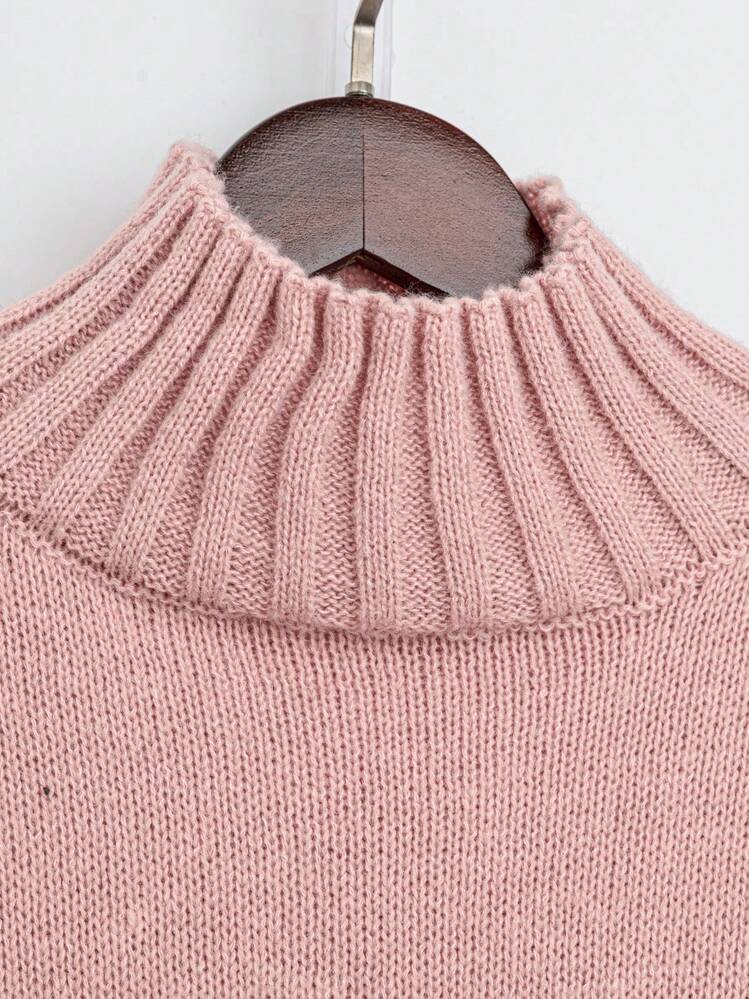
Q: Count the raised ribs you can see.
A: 14